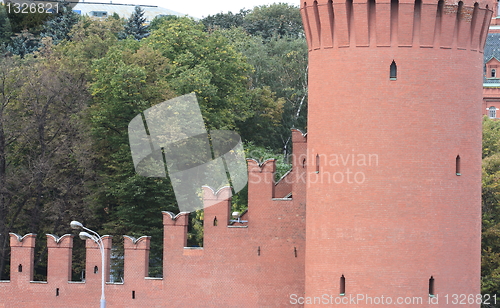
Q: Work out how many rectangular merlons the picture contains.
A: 8